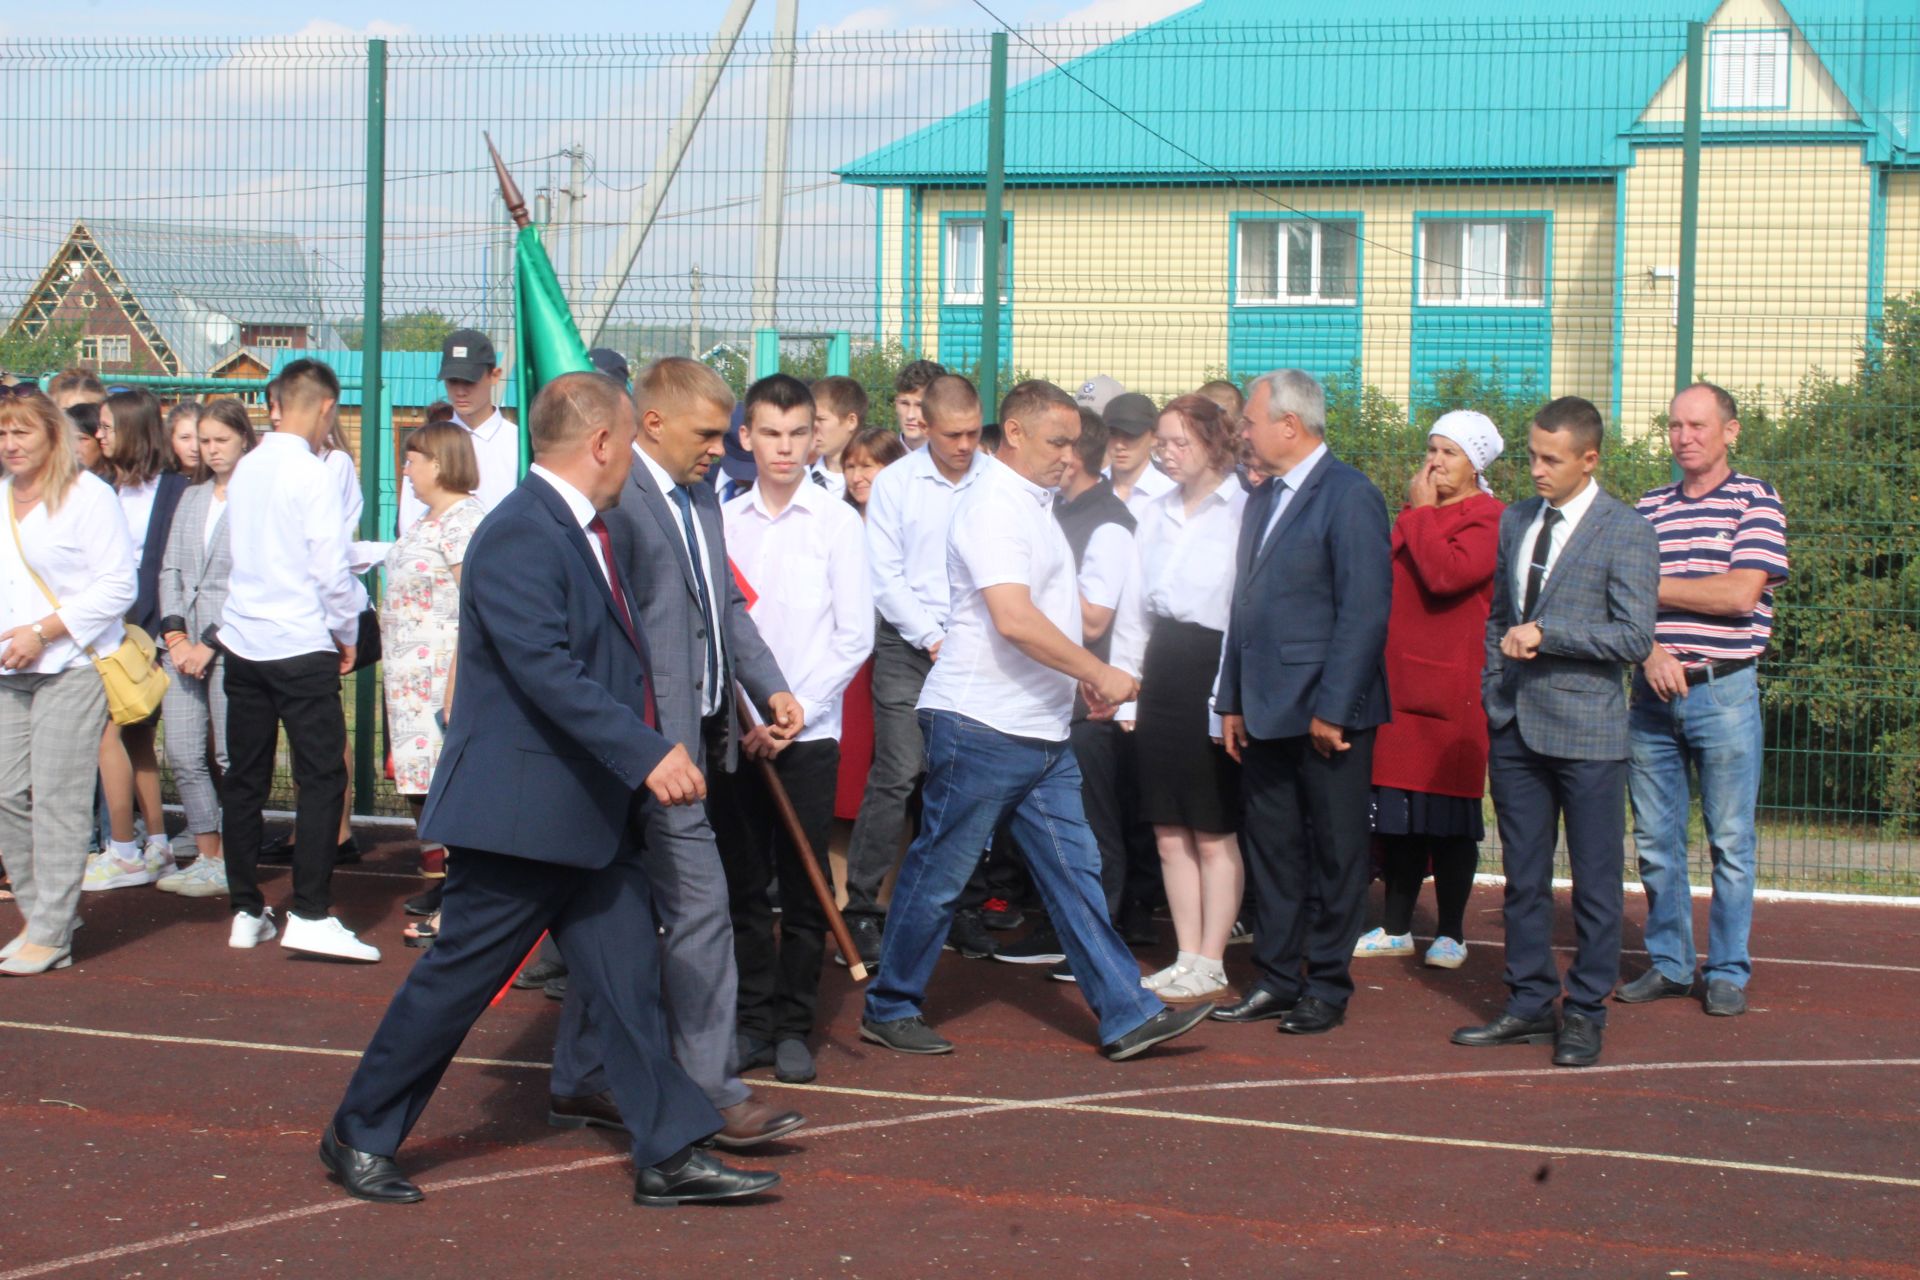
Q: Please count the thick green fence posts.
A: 3